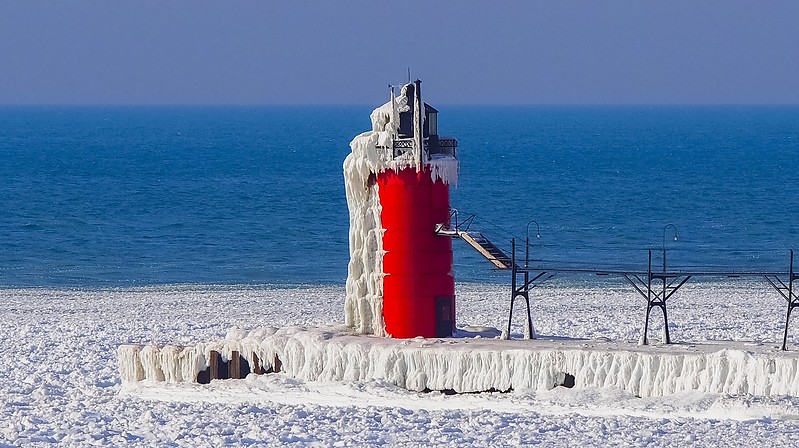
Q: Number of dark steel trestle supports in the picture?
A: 3